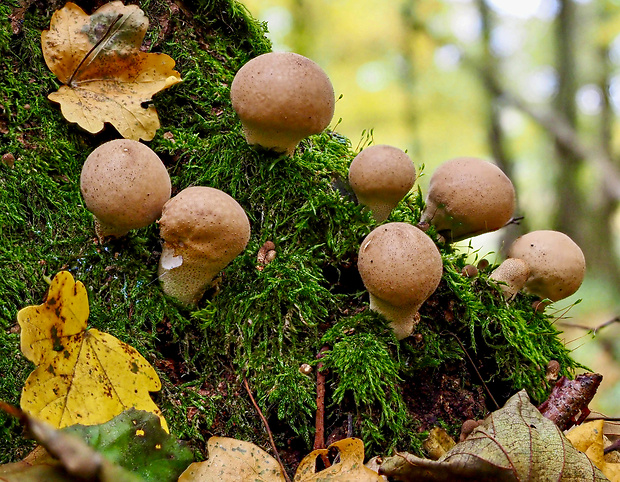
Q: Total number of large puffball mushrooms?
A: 7